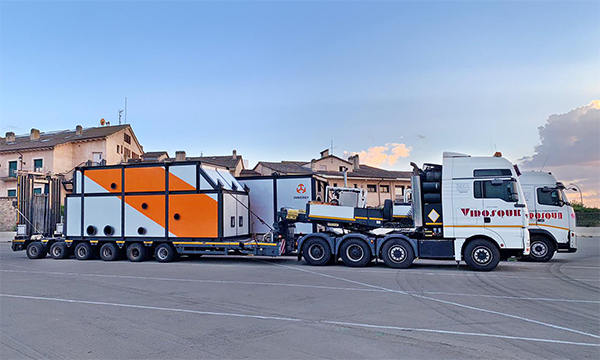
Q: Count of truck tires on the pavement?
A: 11